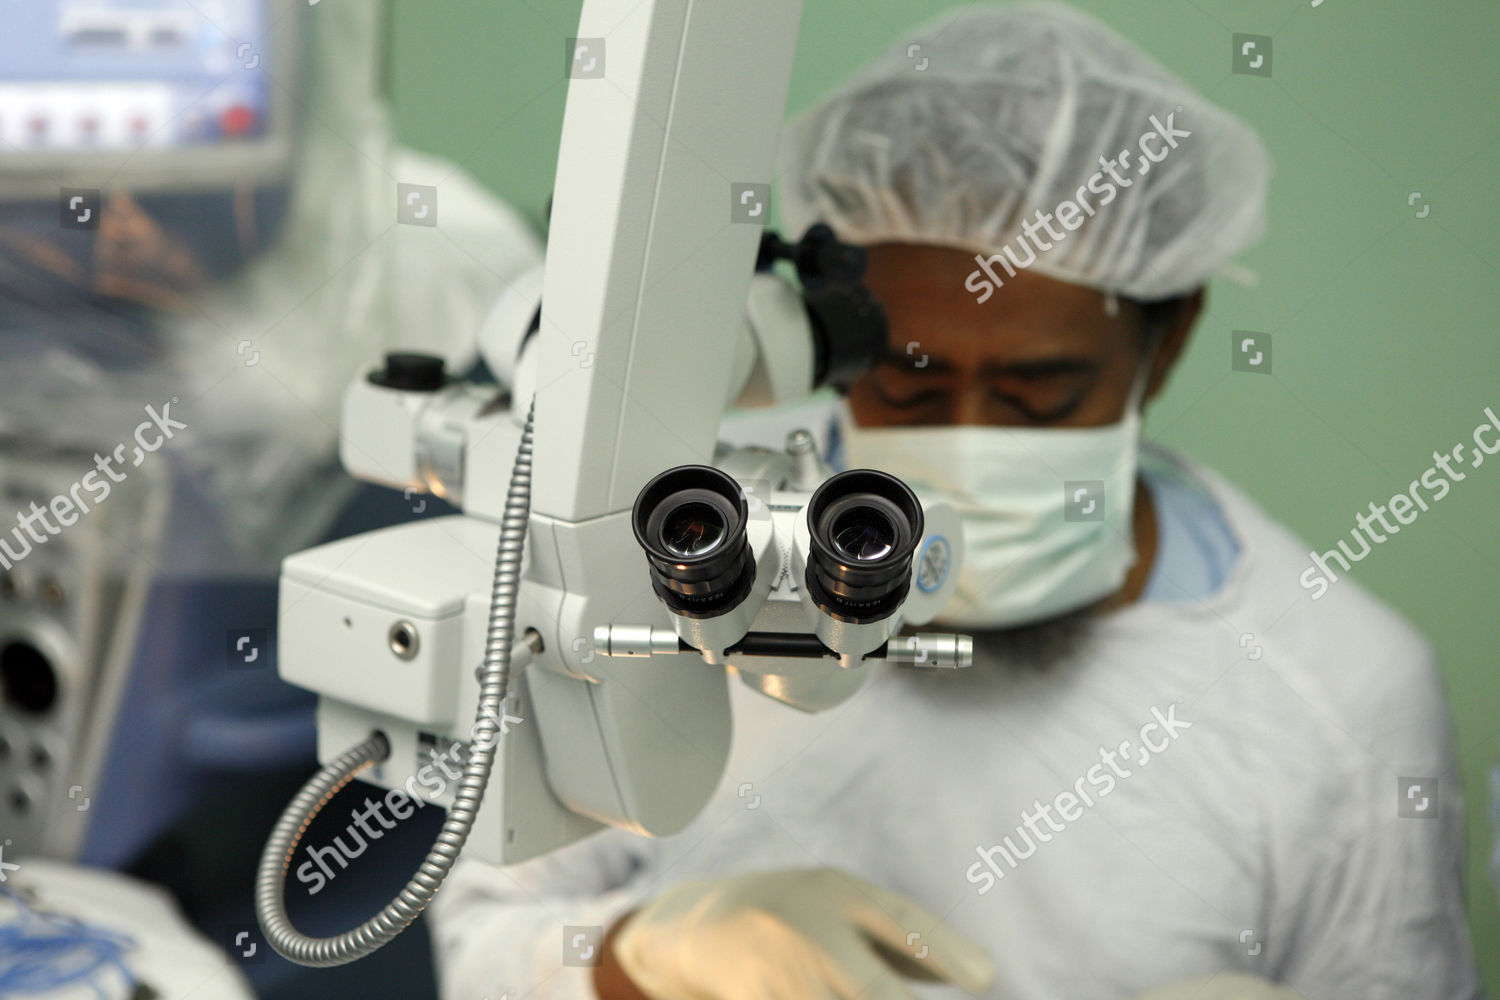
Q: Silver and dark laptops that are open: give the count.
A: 0